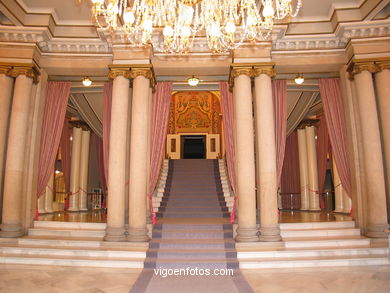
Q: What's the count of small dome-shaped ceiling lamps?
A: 3